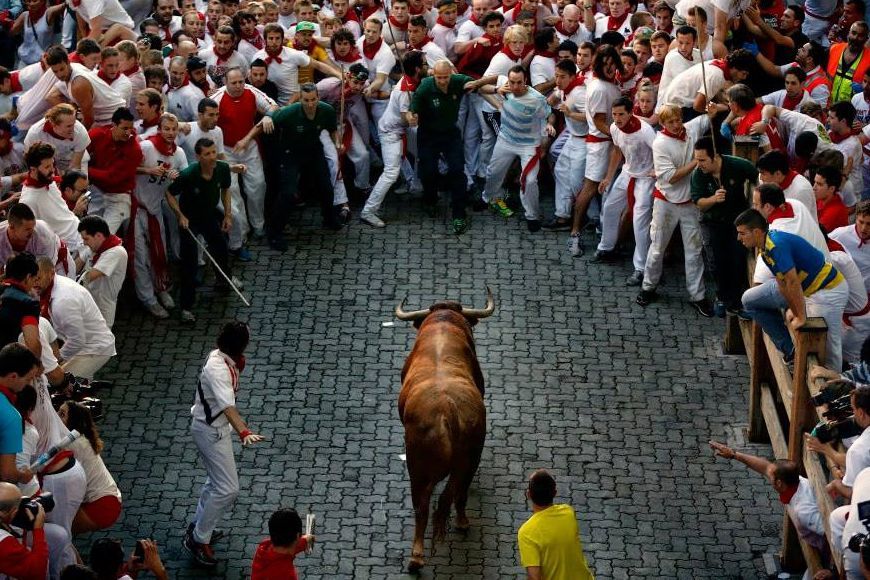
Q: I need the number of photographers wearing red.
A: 1